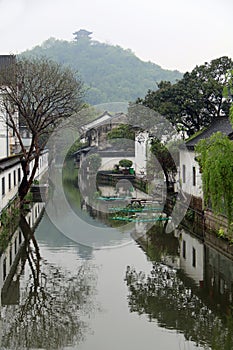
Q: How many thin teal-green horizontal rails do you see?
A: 3